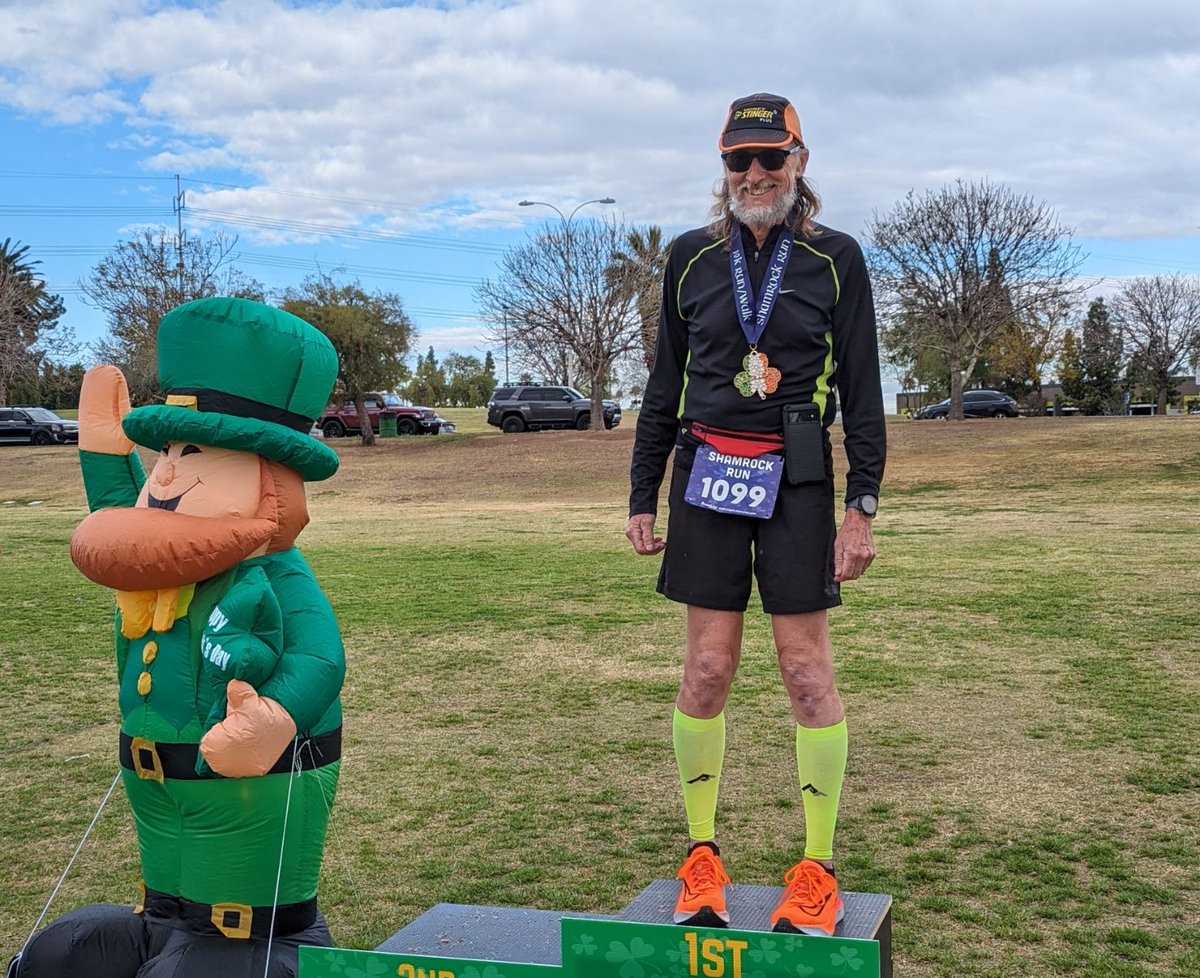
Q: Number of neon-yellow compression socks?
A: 2